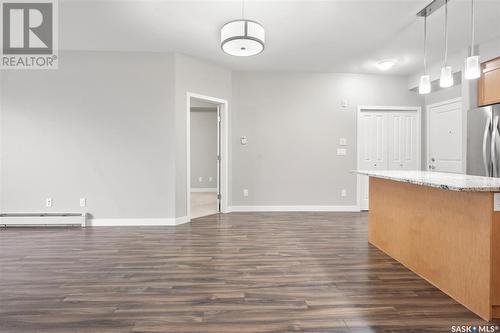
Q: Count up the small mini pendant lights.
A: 3